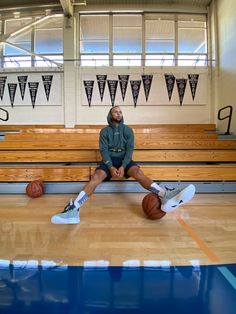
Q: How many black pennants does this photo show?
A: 14